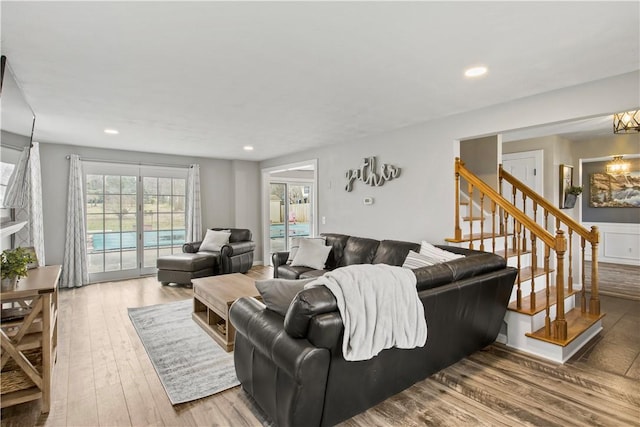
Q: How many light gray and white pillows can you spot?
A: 5